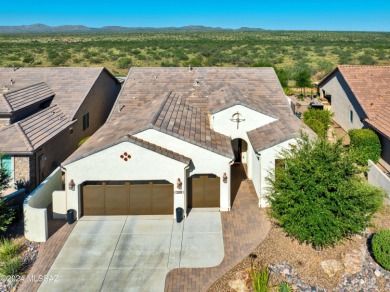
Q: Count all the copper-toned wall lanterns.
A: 3